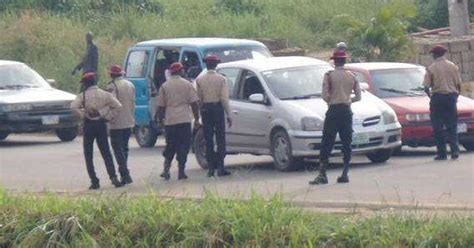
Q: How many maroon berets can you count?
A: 6